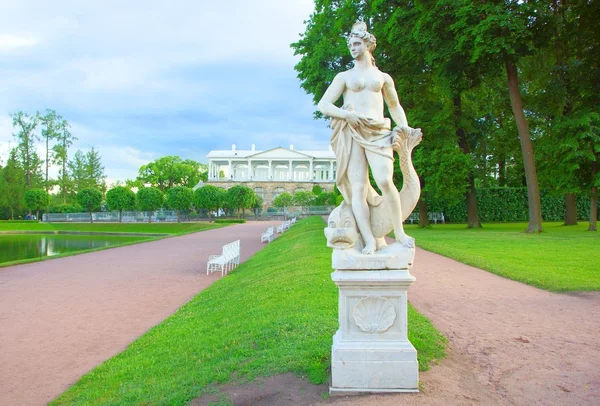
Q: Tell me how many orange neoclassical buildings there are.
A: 0